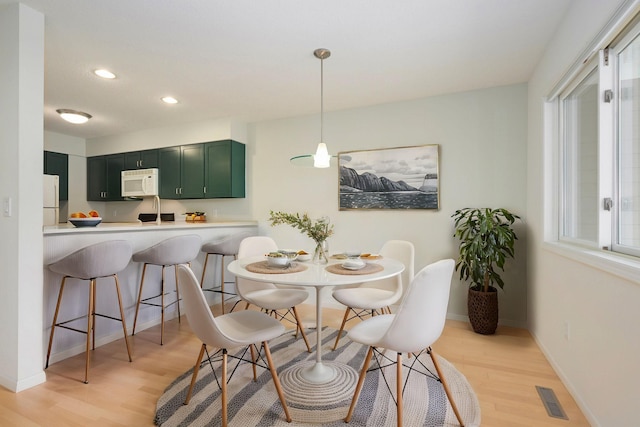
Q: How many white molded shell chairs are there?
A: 4